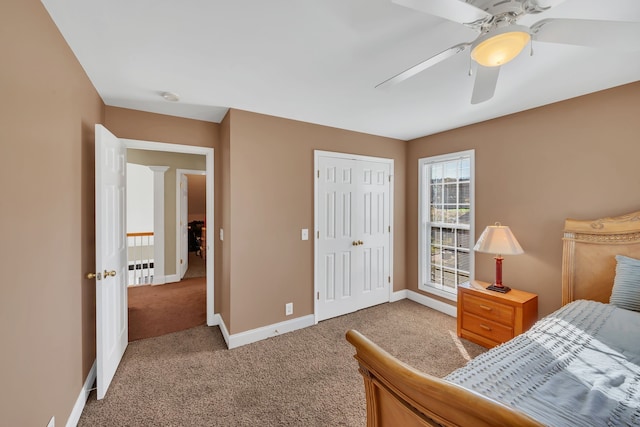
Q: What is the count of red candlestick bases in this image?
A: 1